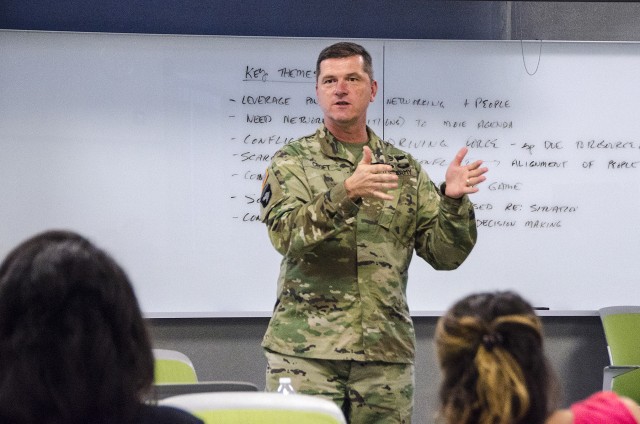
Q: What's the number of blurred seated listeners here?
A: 2